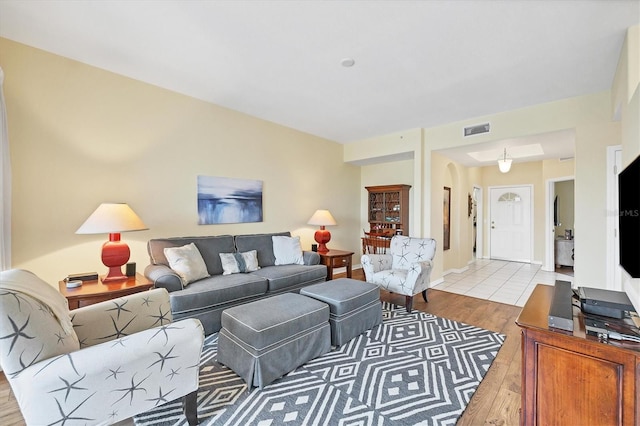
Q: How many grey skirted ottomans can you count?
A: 2